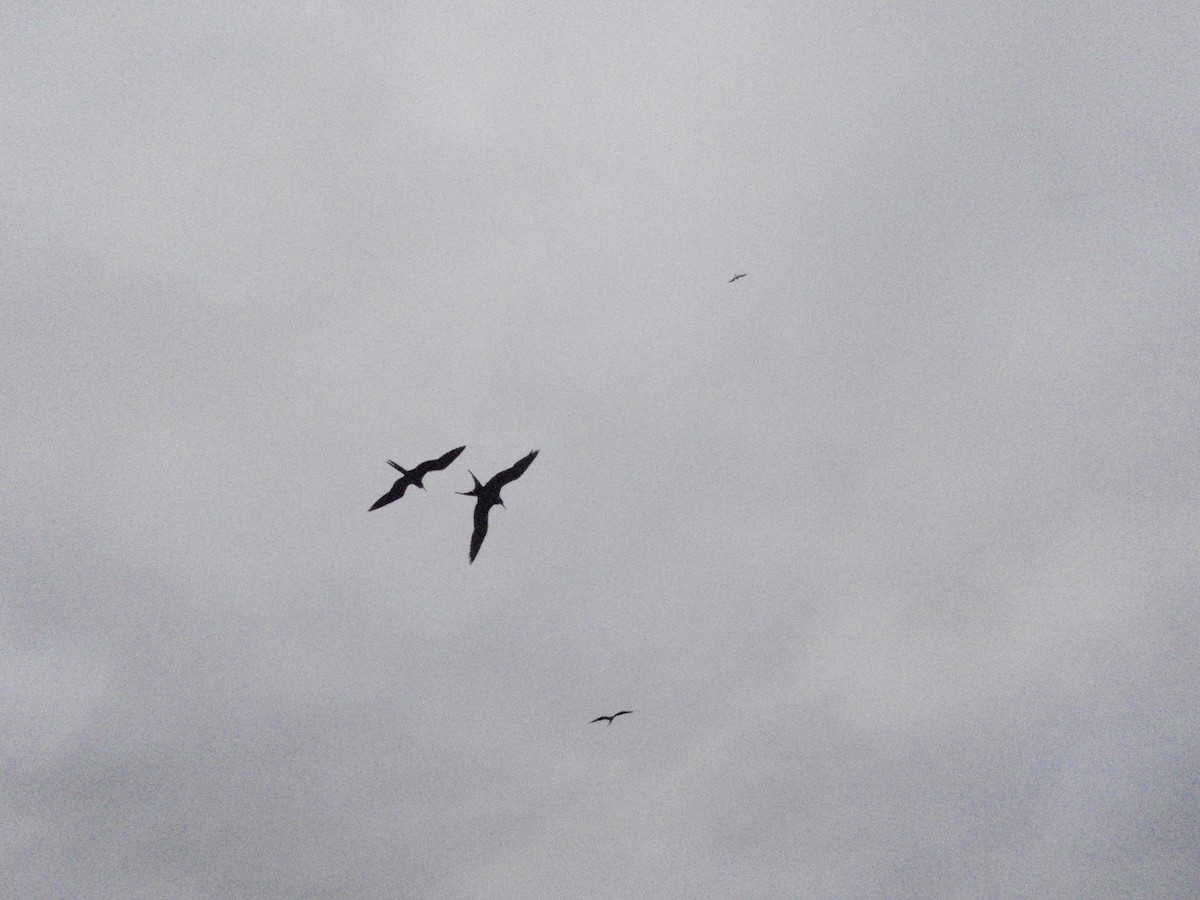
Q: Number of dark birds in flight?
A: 4